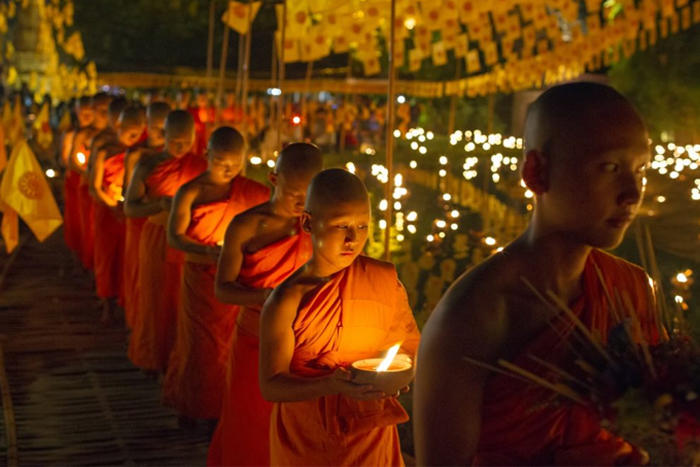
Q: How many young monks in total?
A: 10